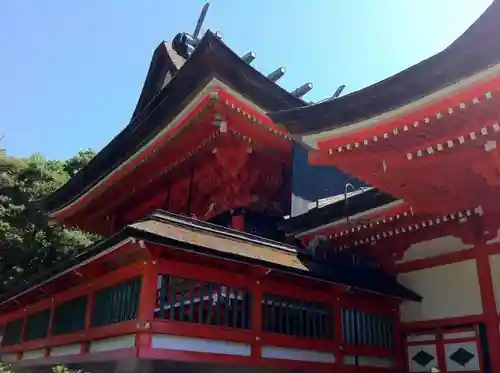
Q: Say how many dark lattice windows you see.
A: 7